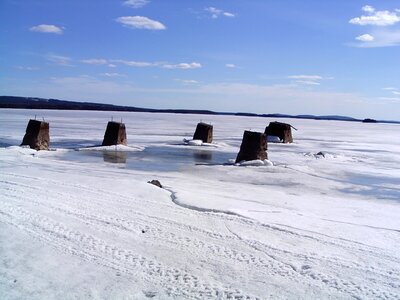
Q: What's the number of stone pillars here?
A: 5